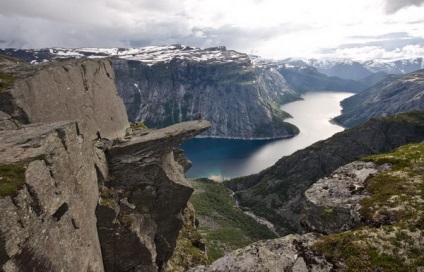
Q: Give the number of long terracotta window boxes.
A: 0